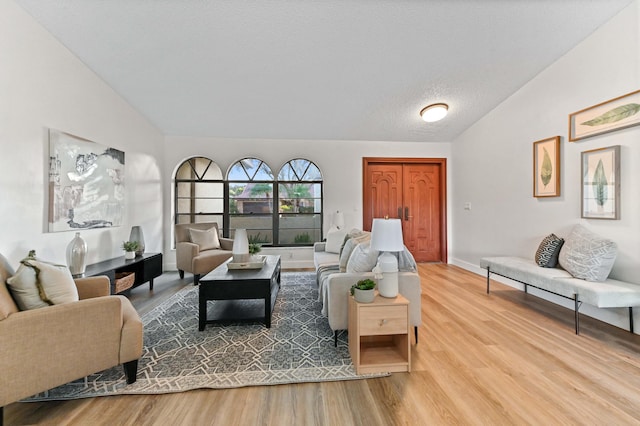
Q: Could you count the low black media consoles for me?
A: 1